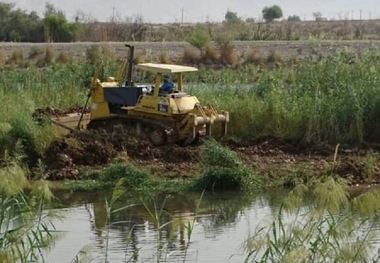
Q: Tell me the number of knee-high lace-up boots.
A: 0